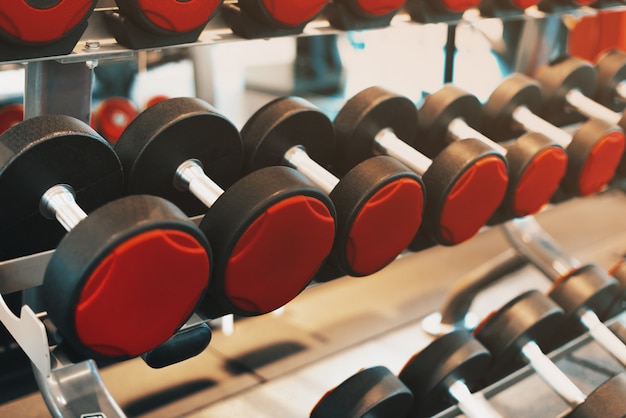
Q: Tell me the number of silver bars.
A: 11